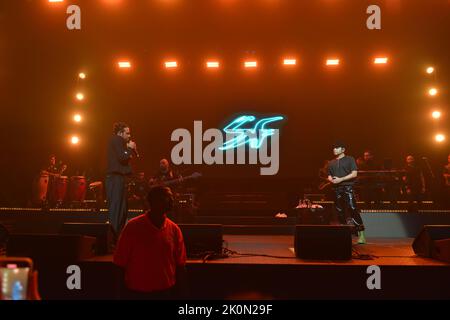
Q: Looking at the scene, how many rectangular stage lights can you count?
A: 7